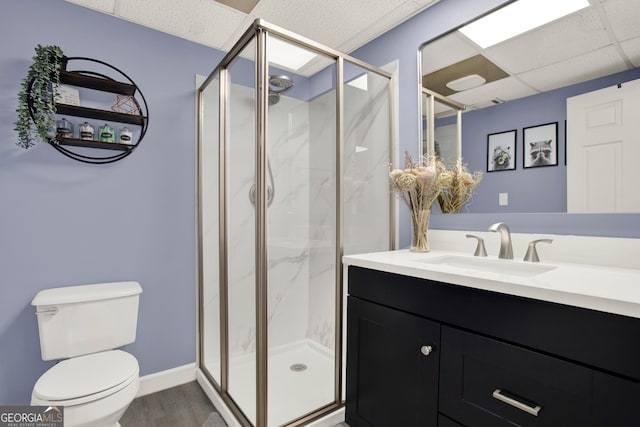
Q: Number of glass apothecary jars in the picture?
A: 4